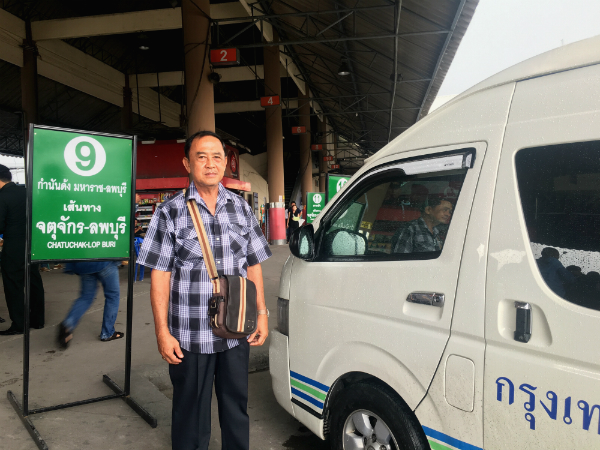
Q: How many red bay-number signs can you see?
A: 6